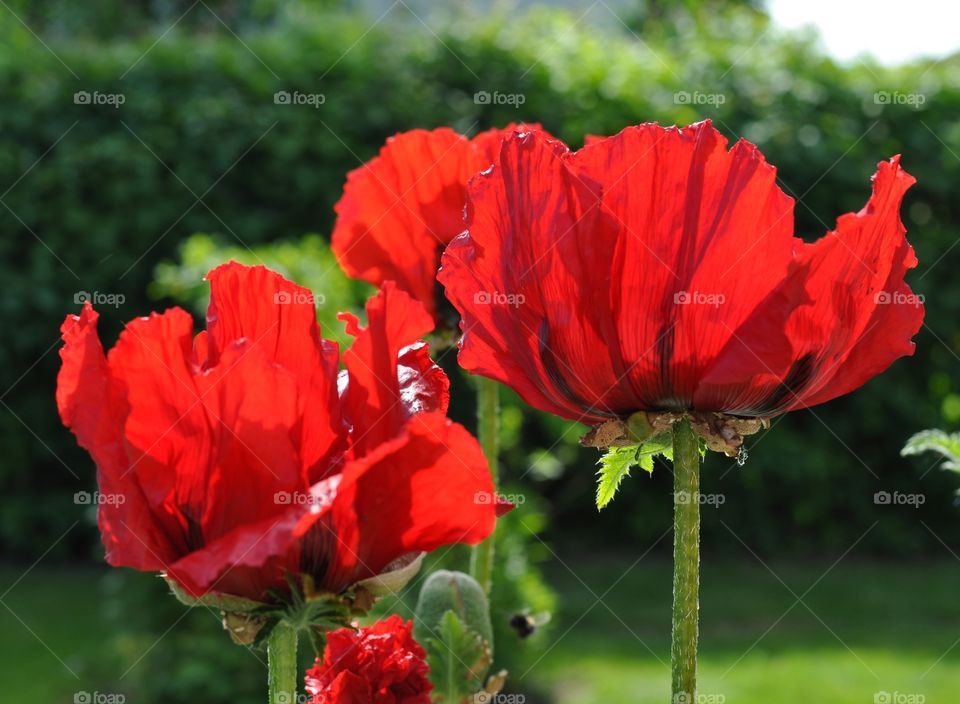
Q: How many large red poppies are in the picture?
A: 3